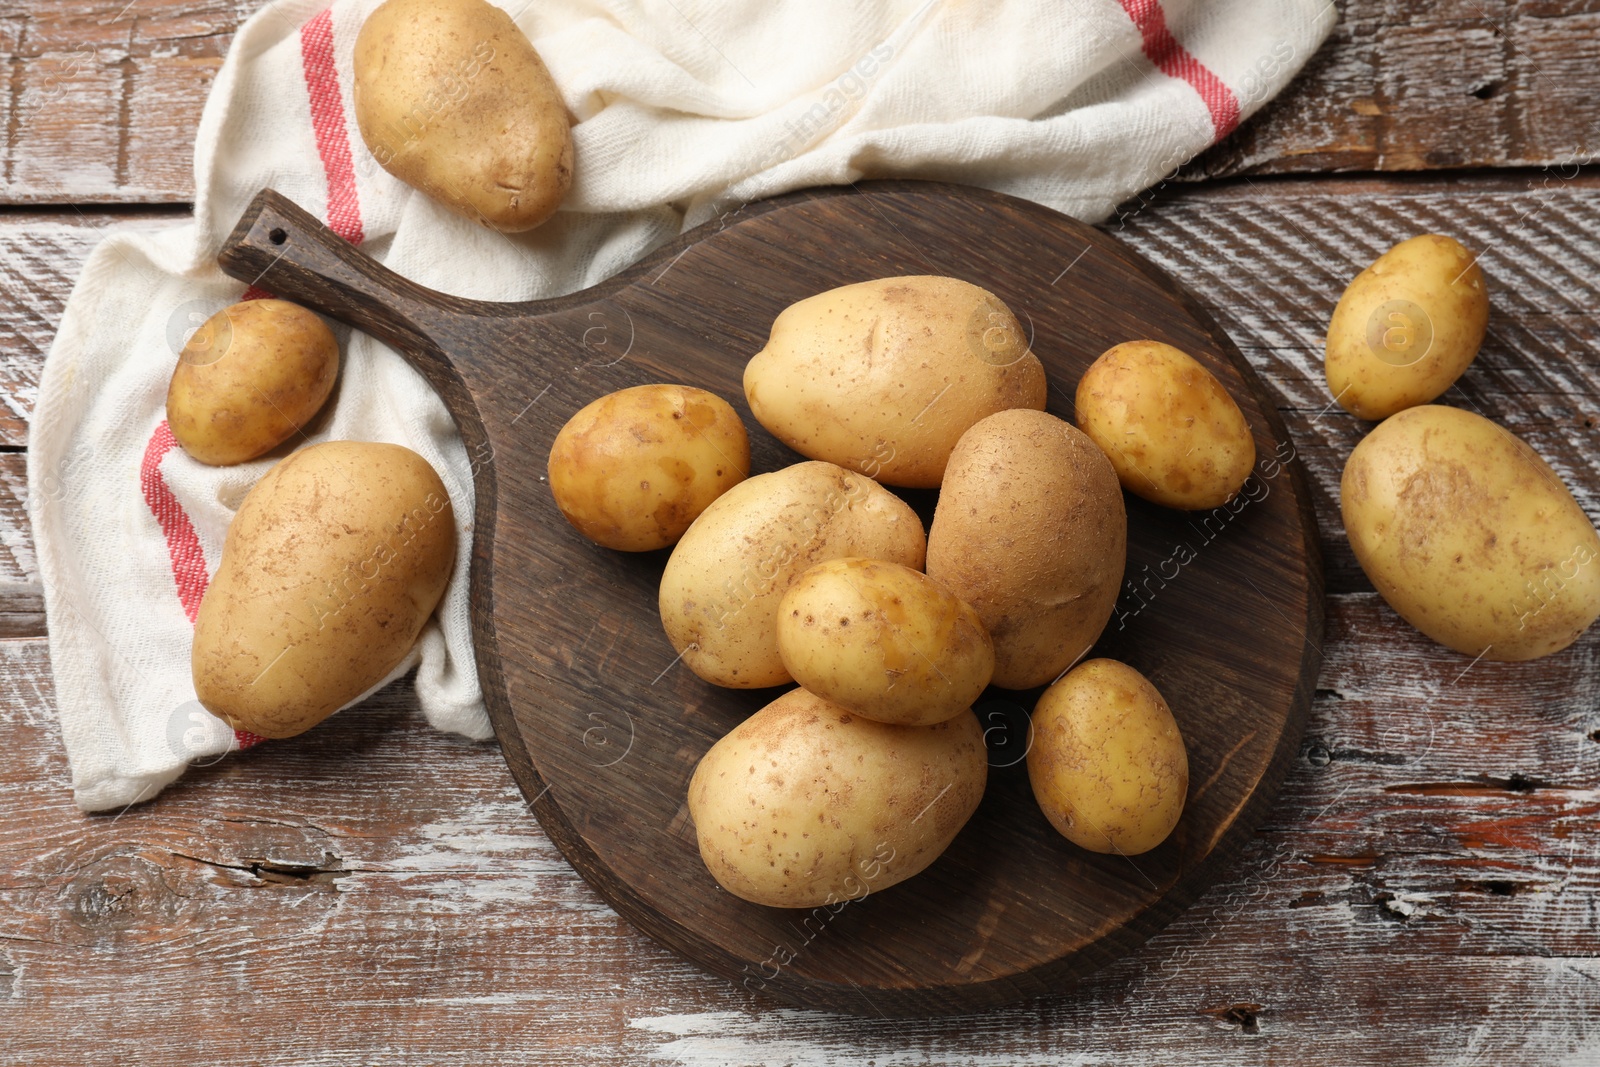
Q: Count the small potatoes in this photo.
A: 6